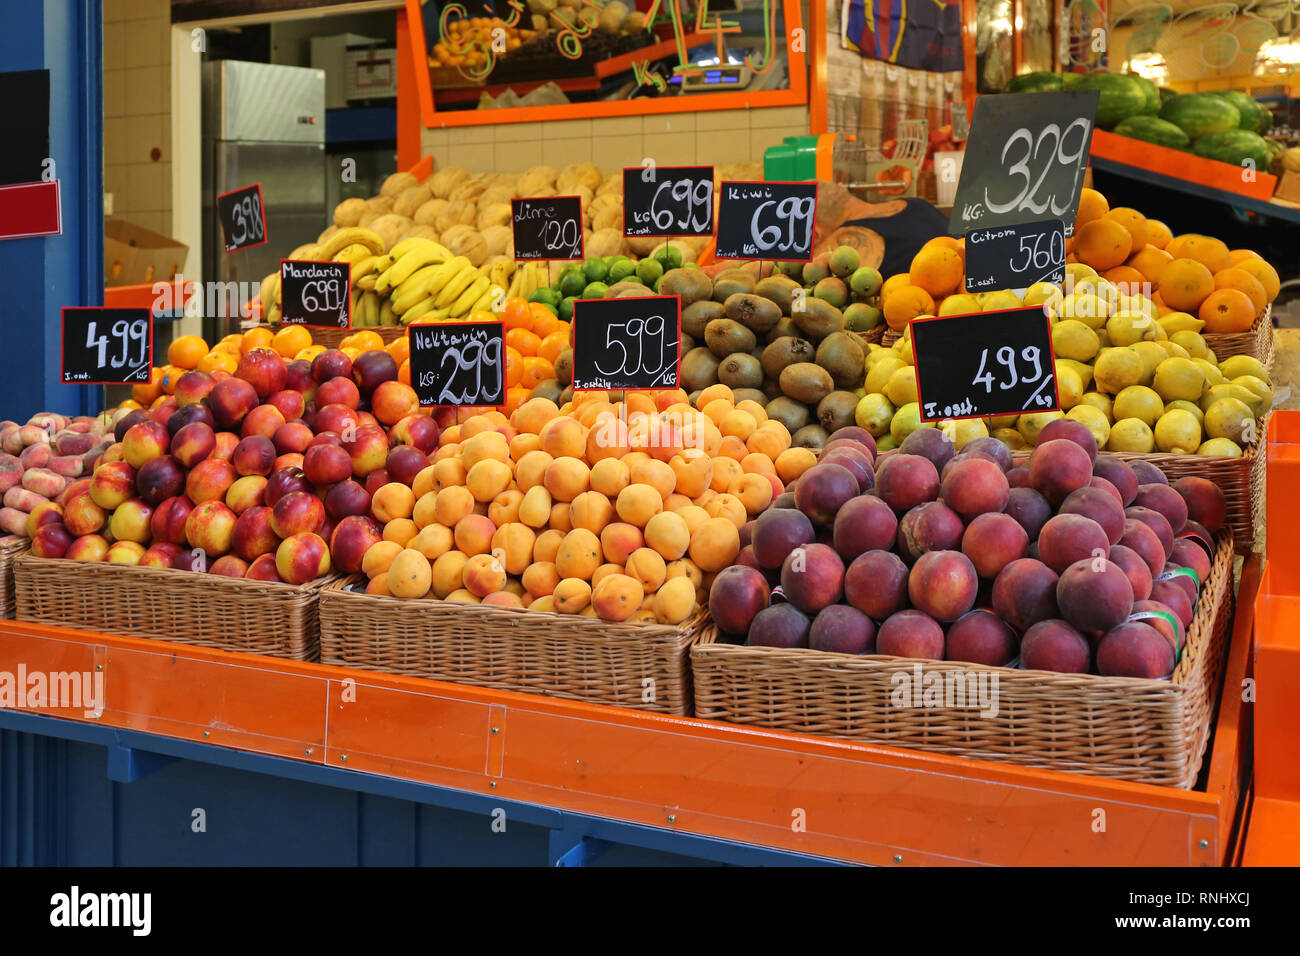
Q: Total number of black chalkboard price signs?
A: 11